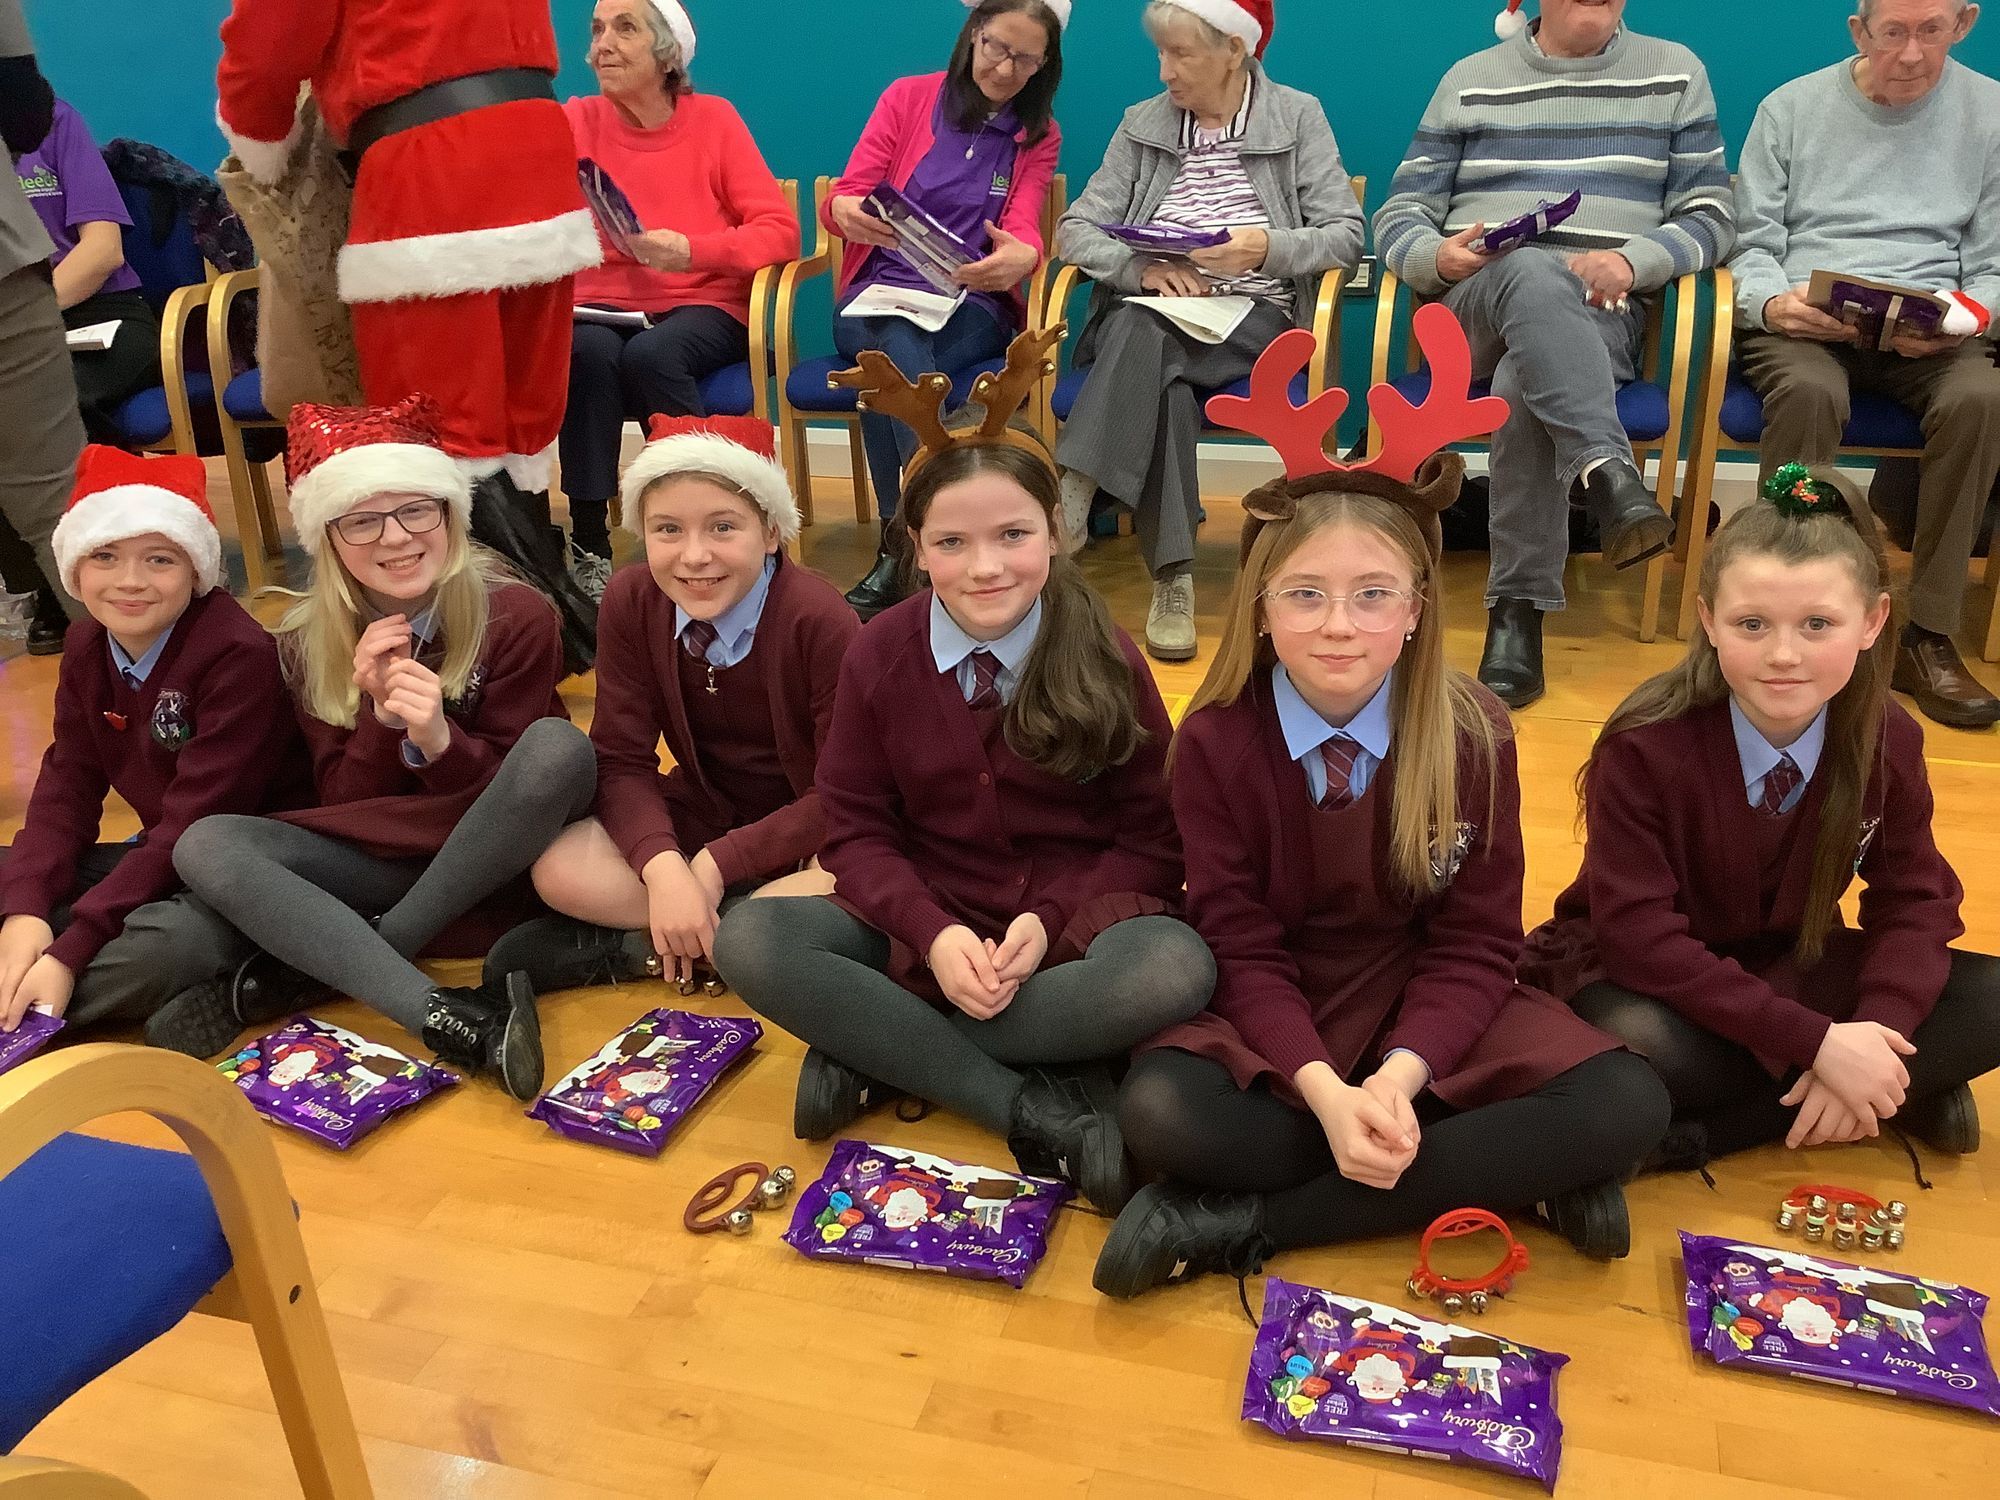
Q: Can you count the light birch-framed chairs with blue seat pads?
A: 8